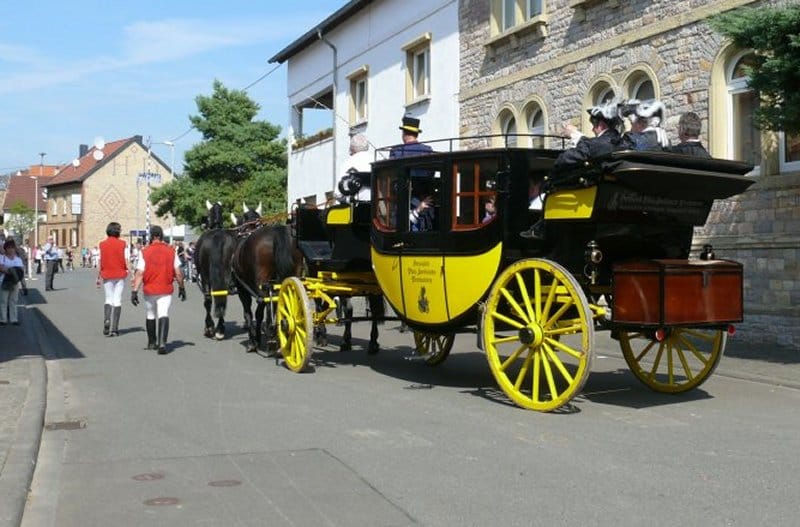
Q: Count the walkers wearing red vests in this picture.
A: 2